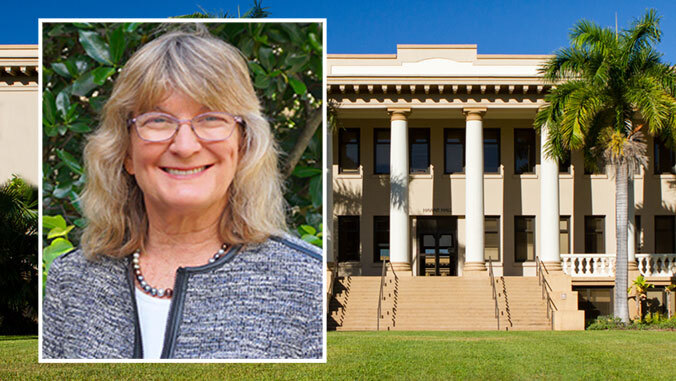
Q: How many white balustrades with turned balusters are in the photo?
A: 2